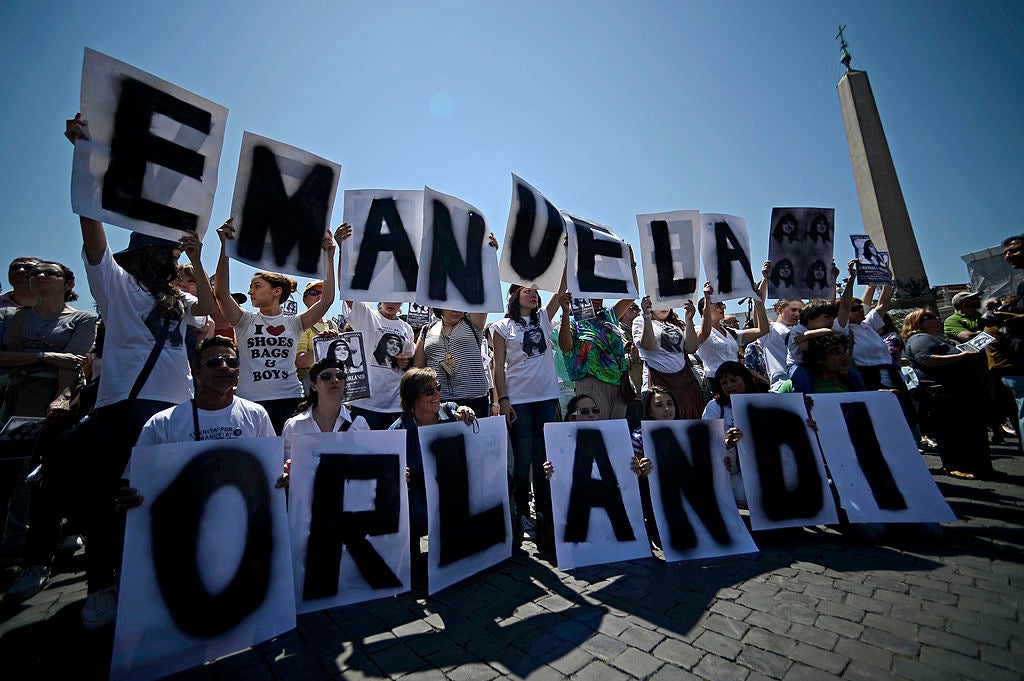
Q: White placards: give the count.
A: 15